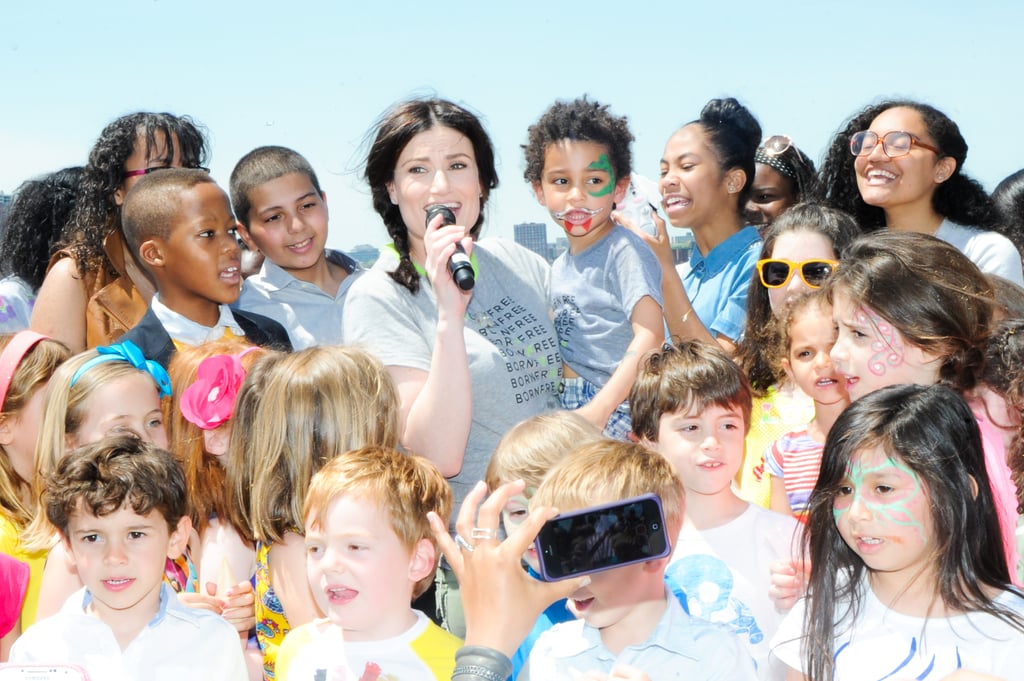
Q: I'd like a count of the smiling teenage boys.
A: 1